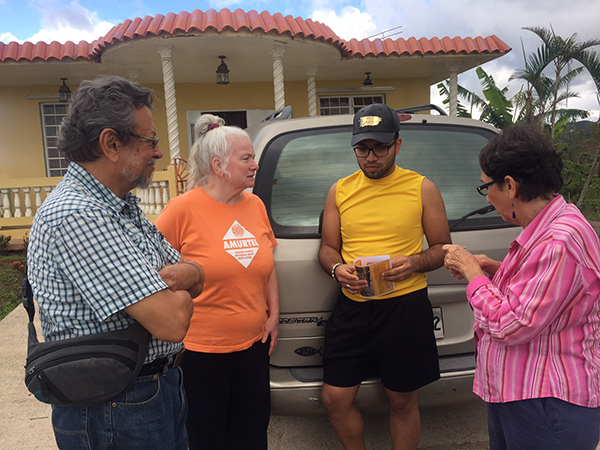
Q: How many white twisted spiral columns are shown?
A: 4